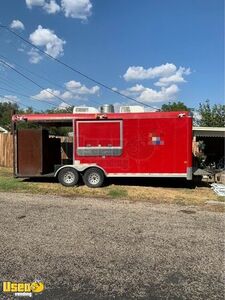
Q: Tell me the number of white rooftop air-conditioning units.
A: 2